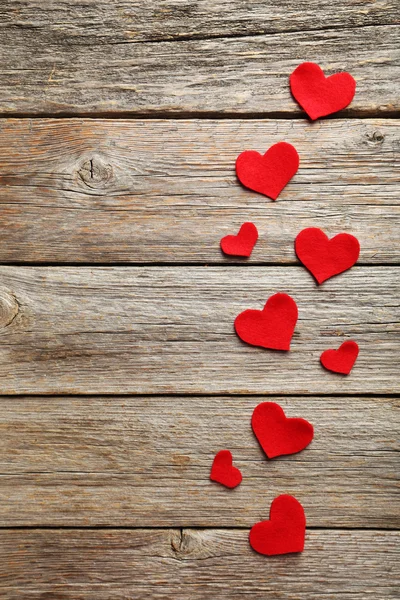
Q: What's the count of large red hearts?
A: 6